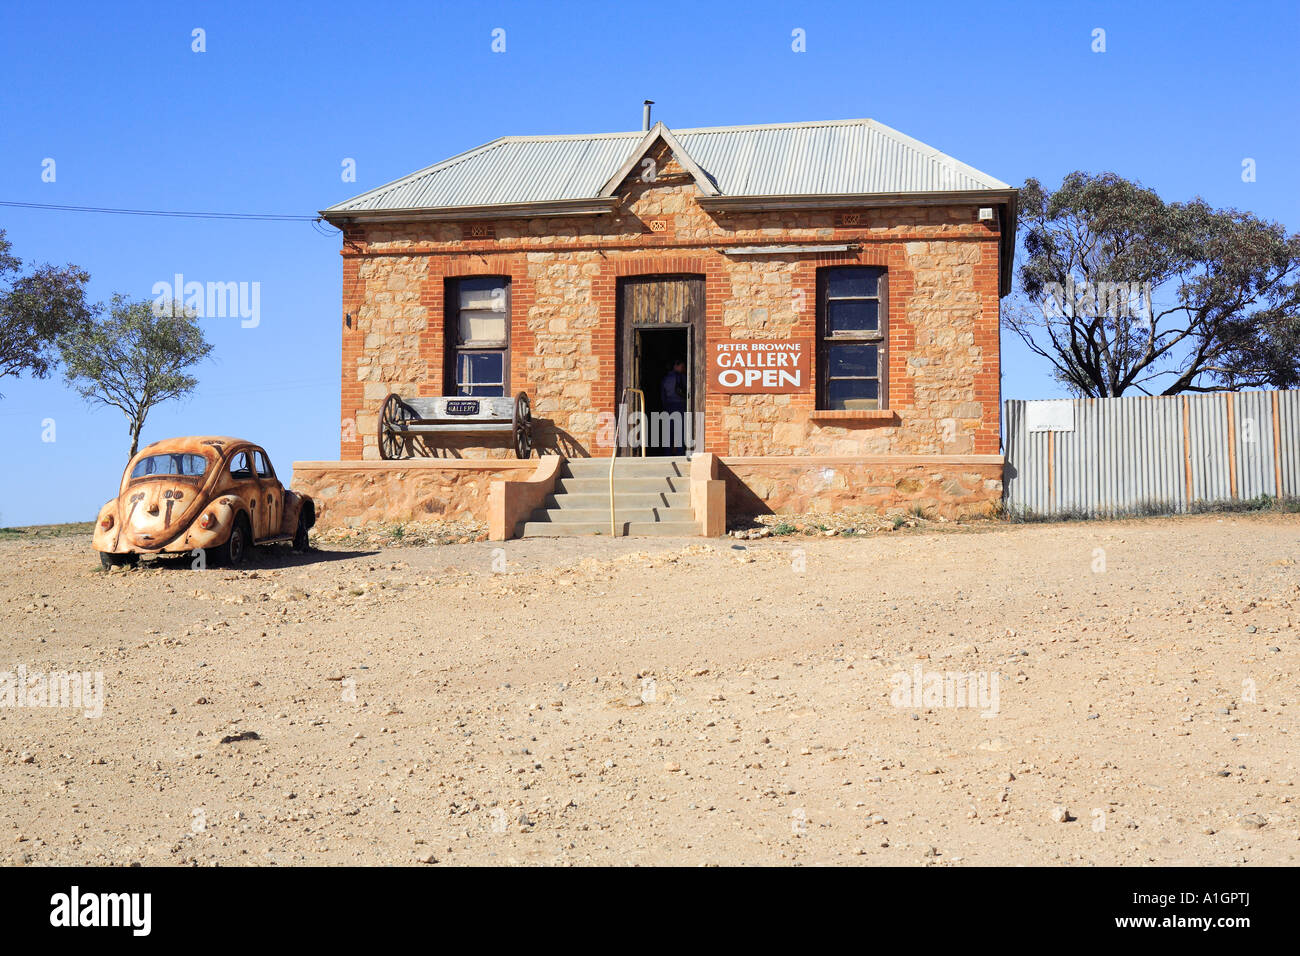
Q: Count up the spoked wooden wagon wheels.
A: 2